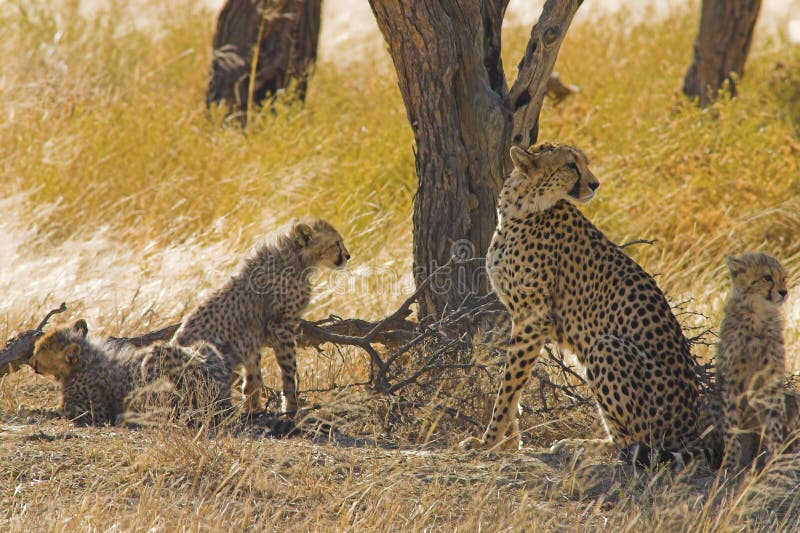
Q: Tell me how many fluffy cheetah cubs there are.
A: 3